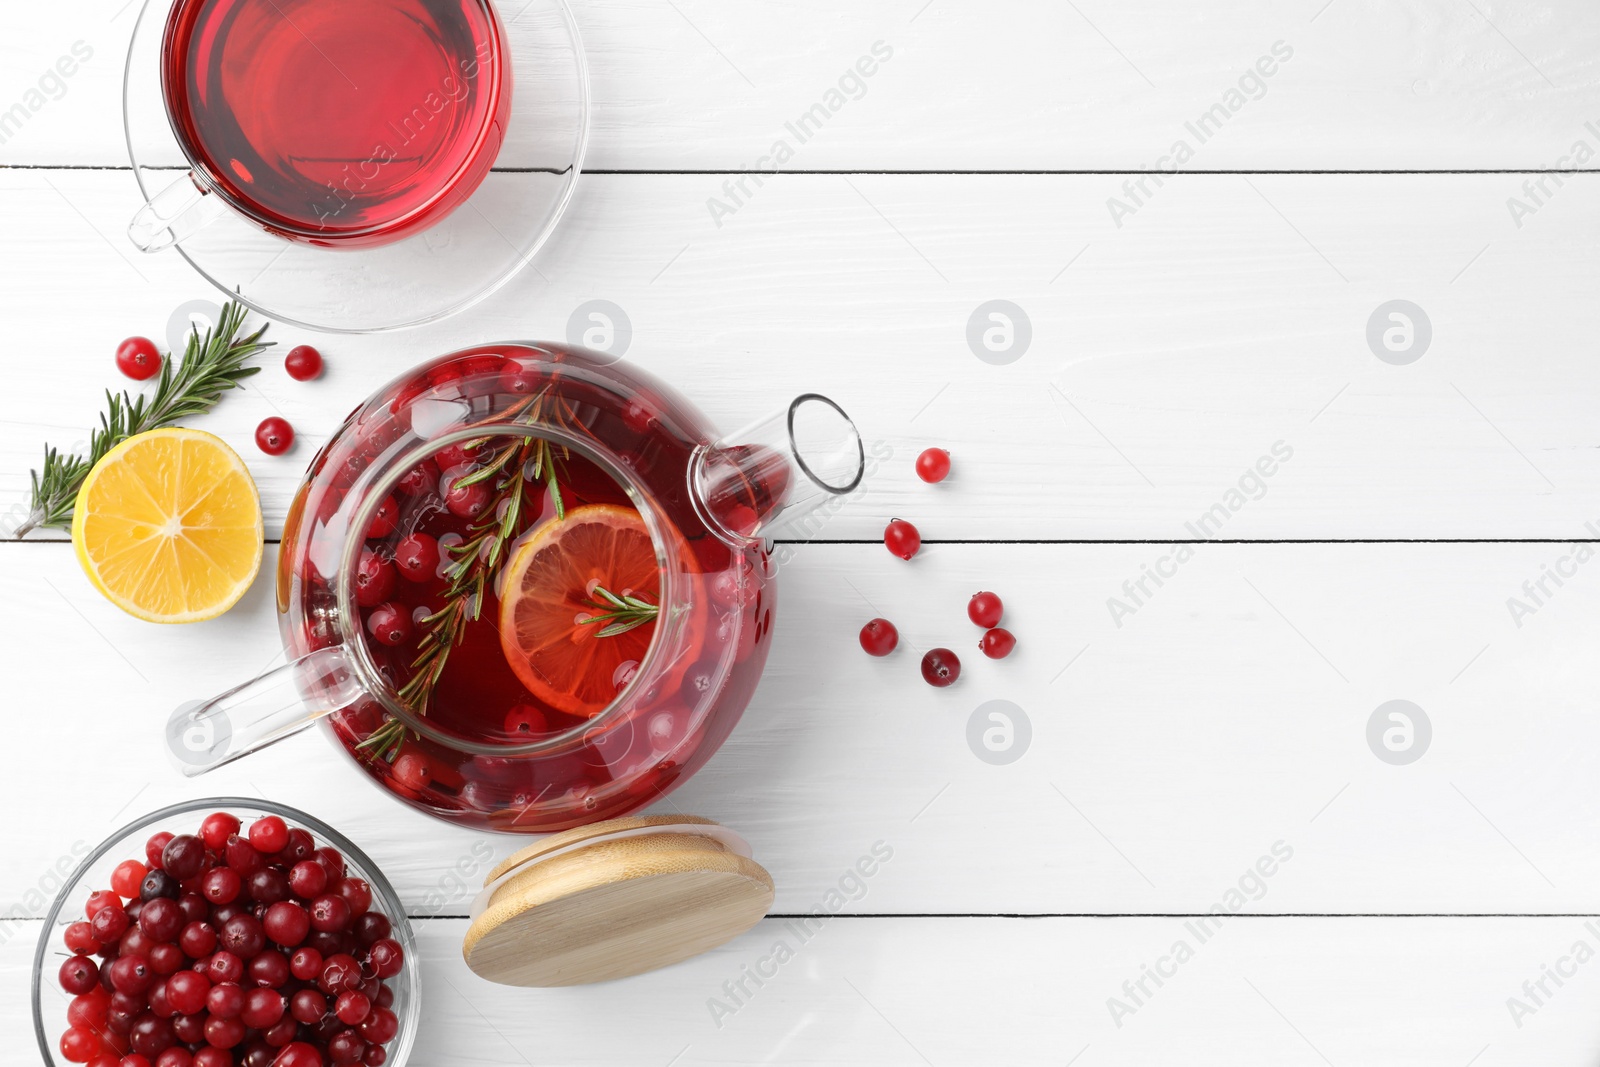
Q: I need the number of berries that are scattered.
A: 9